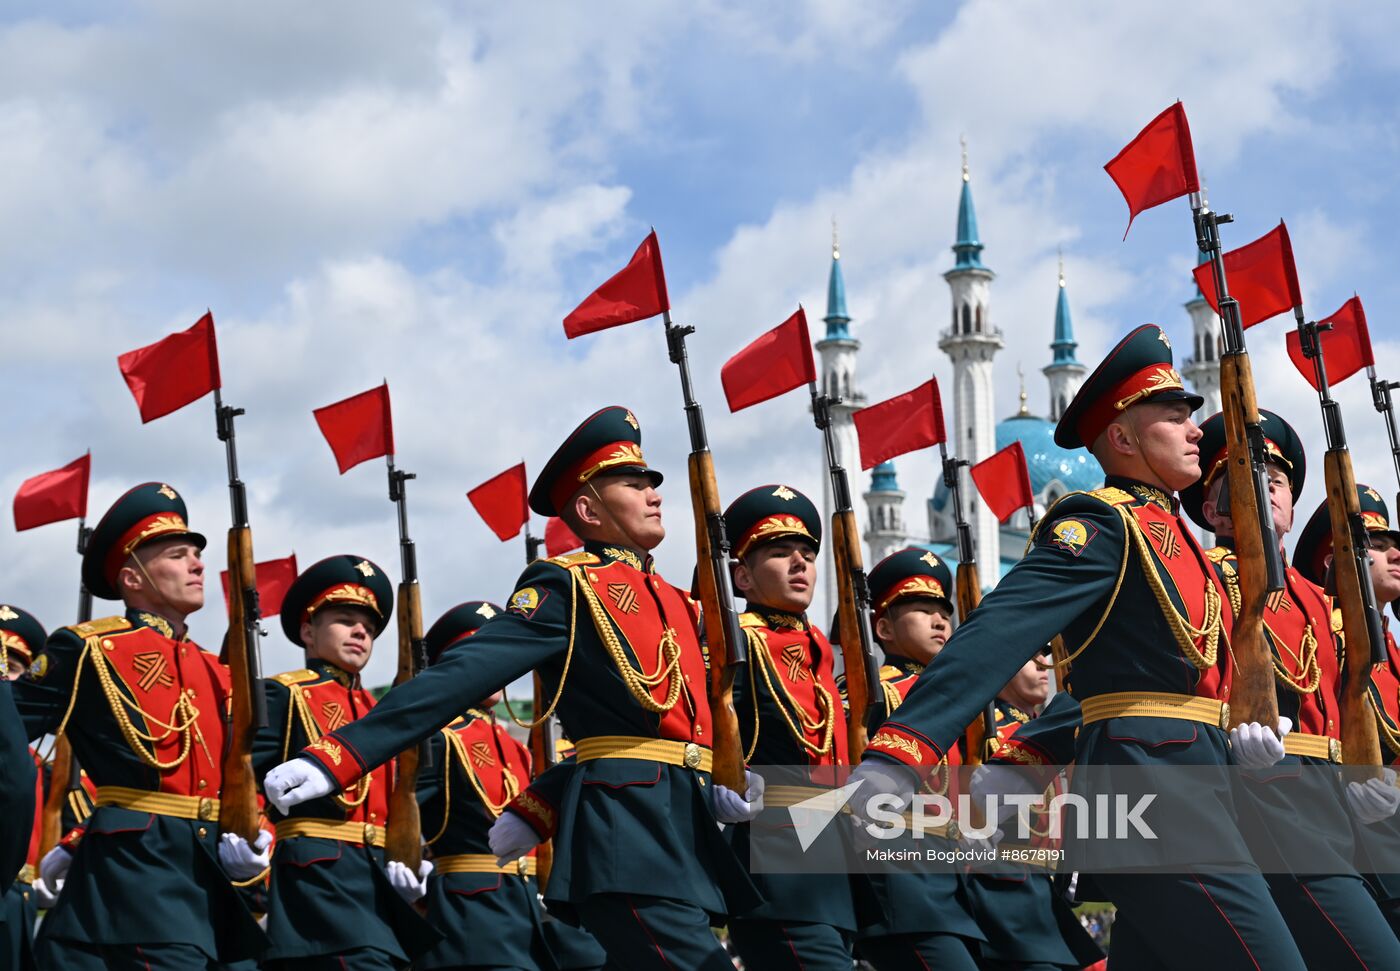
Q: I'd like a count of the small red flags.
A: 13